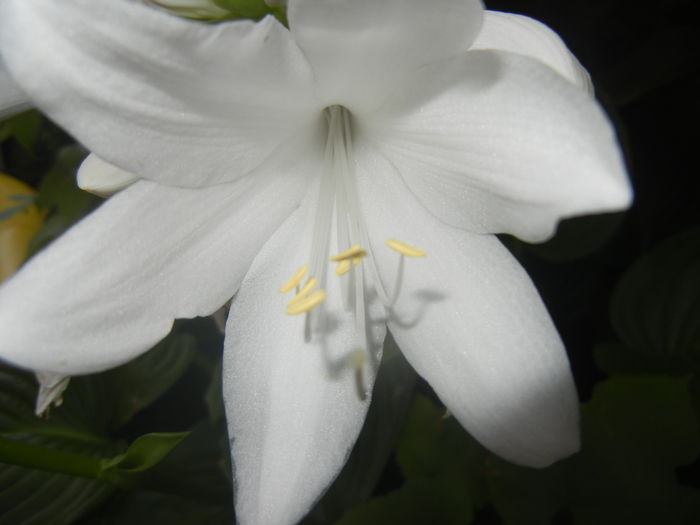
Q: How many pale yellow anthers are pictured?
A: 6